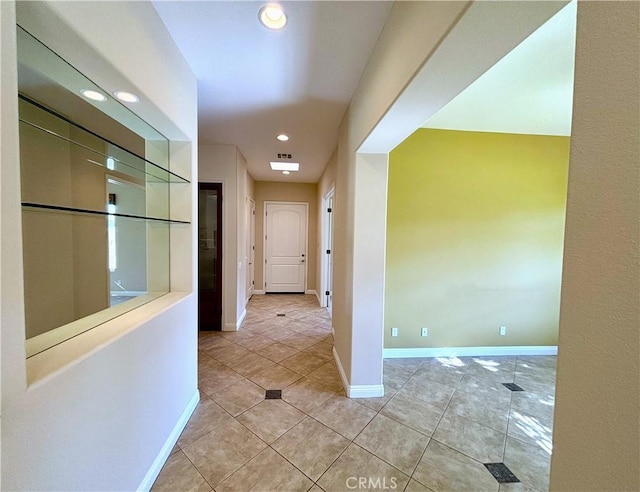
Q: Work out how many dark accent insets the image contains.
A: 4